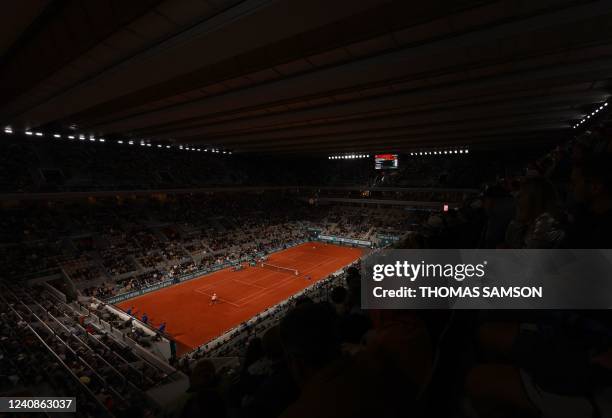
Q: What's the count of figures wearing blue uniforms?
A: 3